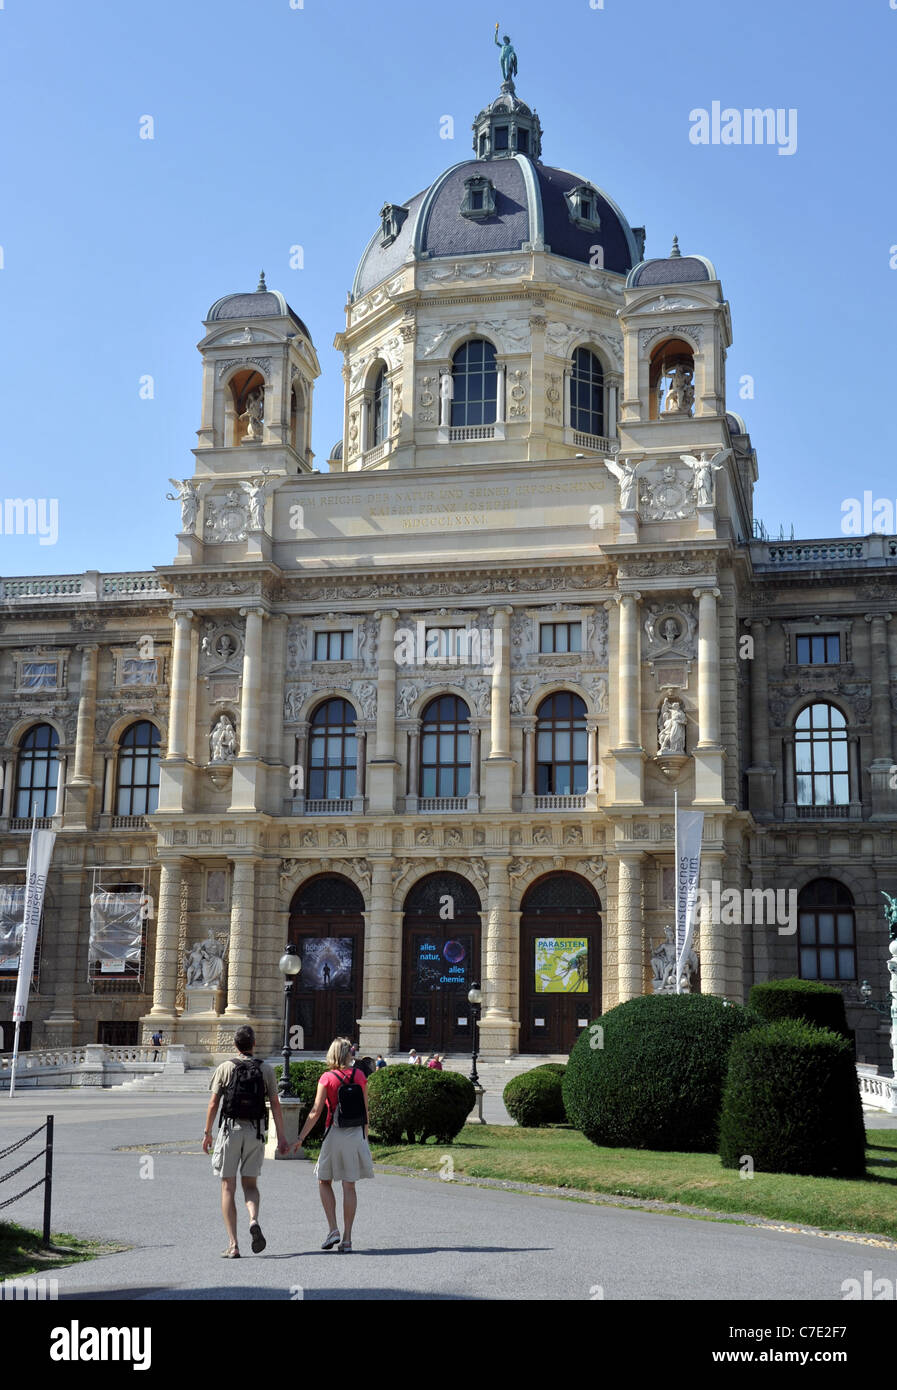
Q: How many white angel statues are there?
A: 4